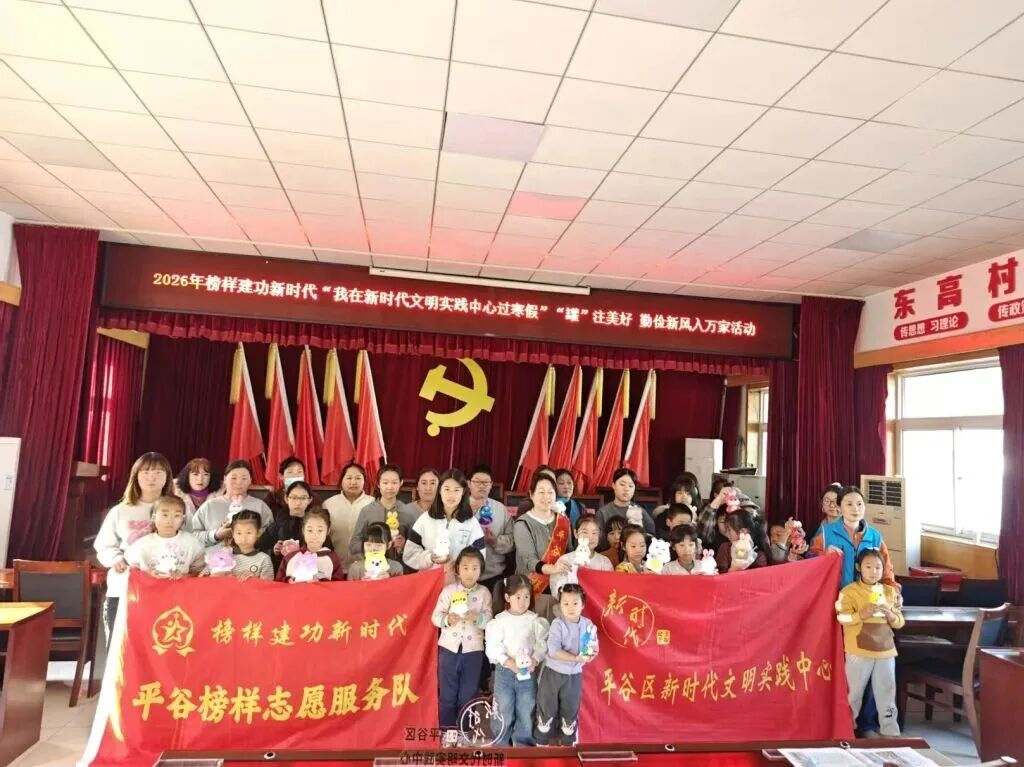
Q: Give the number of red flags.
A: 10